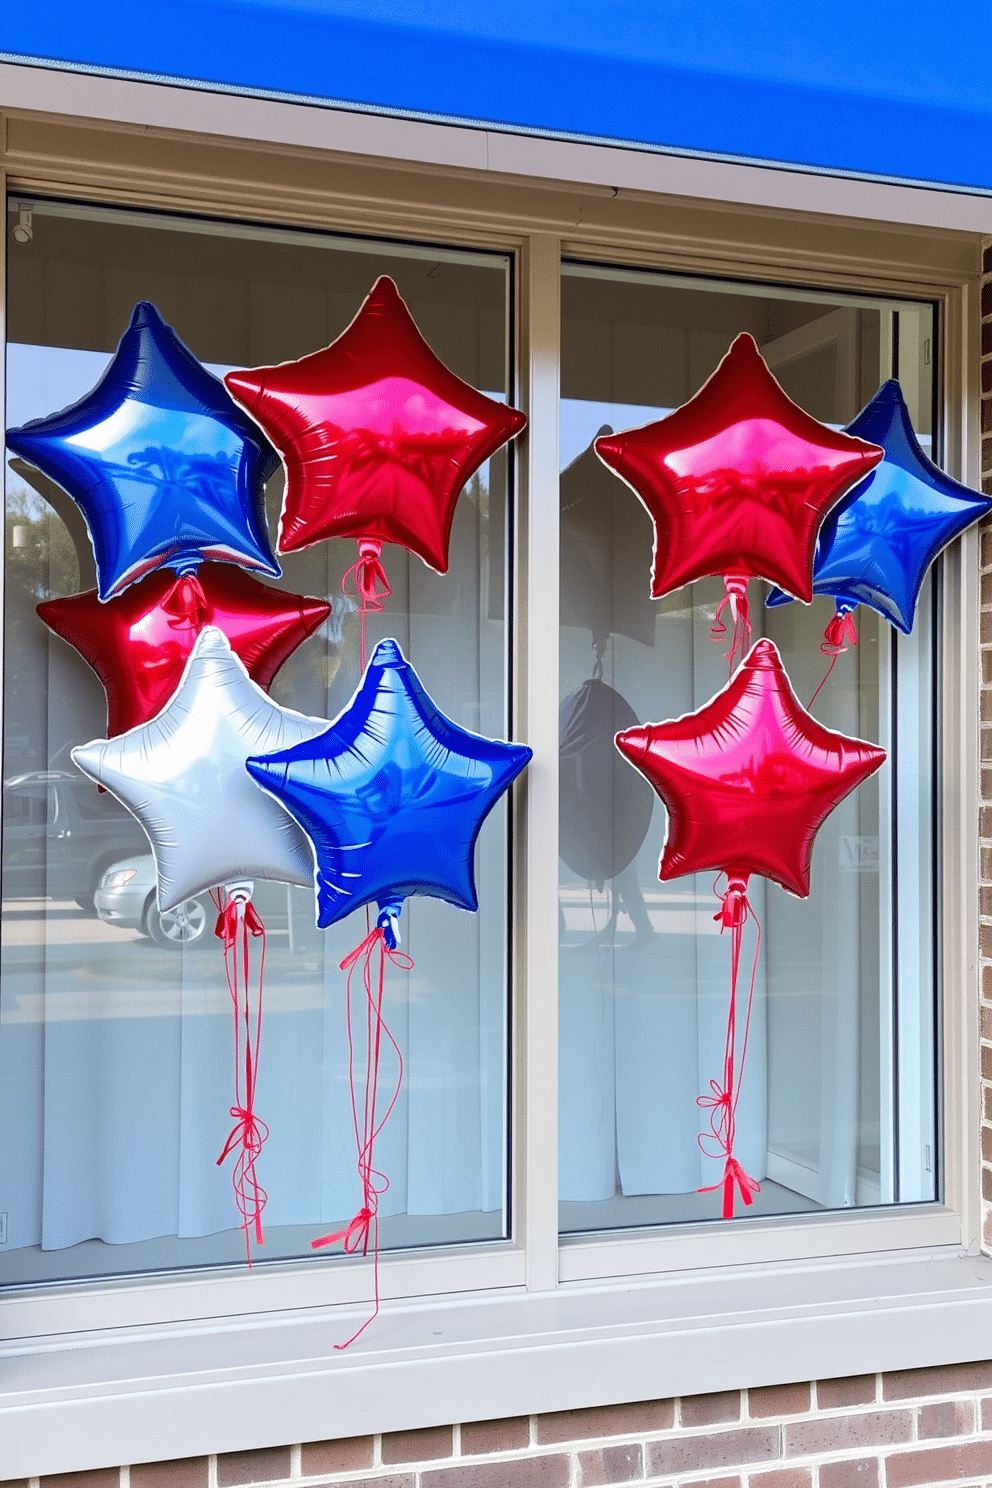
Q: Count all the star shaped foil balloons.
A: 8